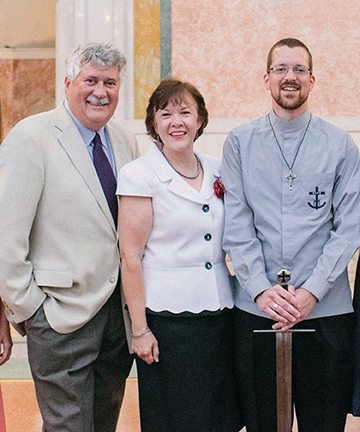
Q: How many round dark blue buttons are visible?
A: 3